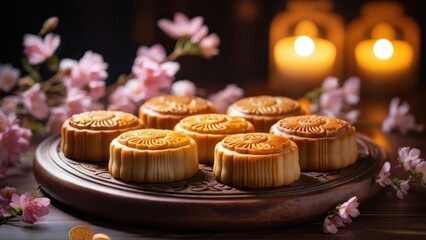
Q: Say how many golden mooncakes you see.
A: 7